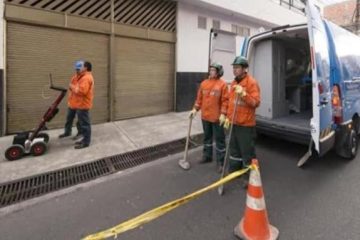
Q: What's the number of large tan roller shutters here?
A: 2